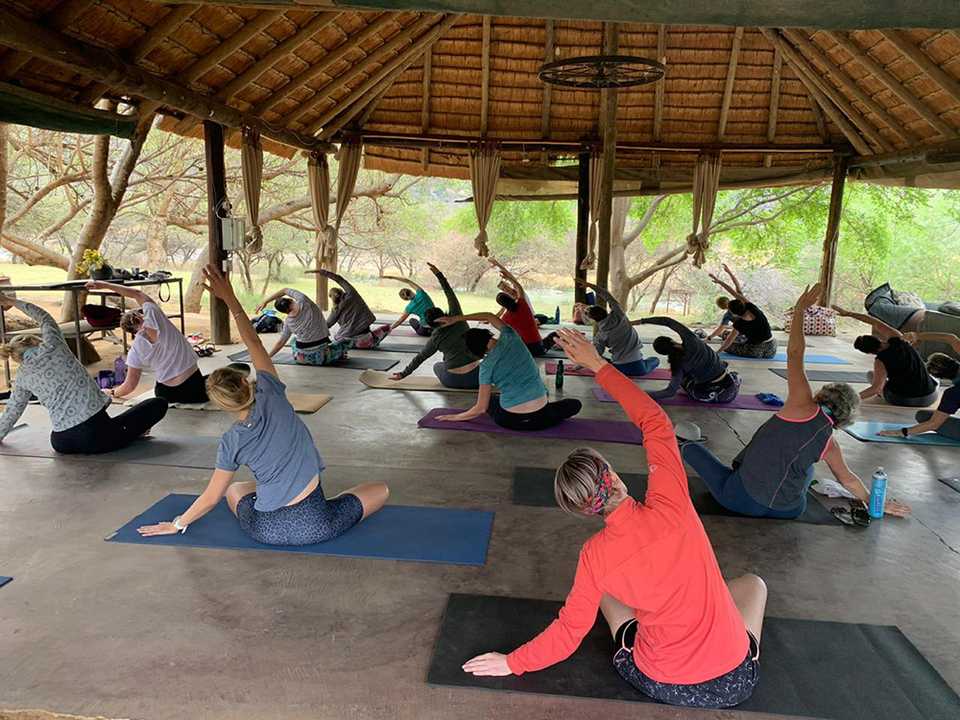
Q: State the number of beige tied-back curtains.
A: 6